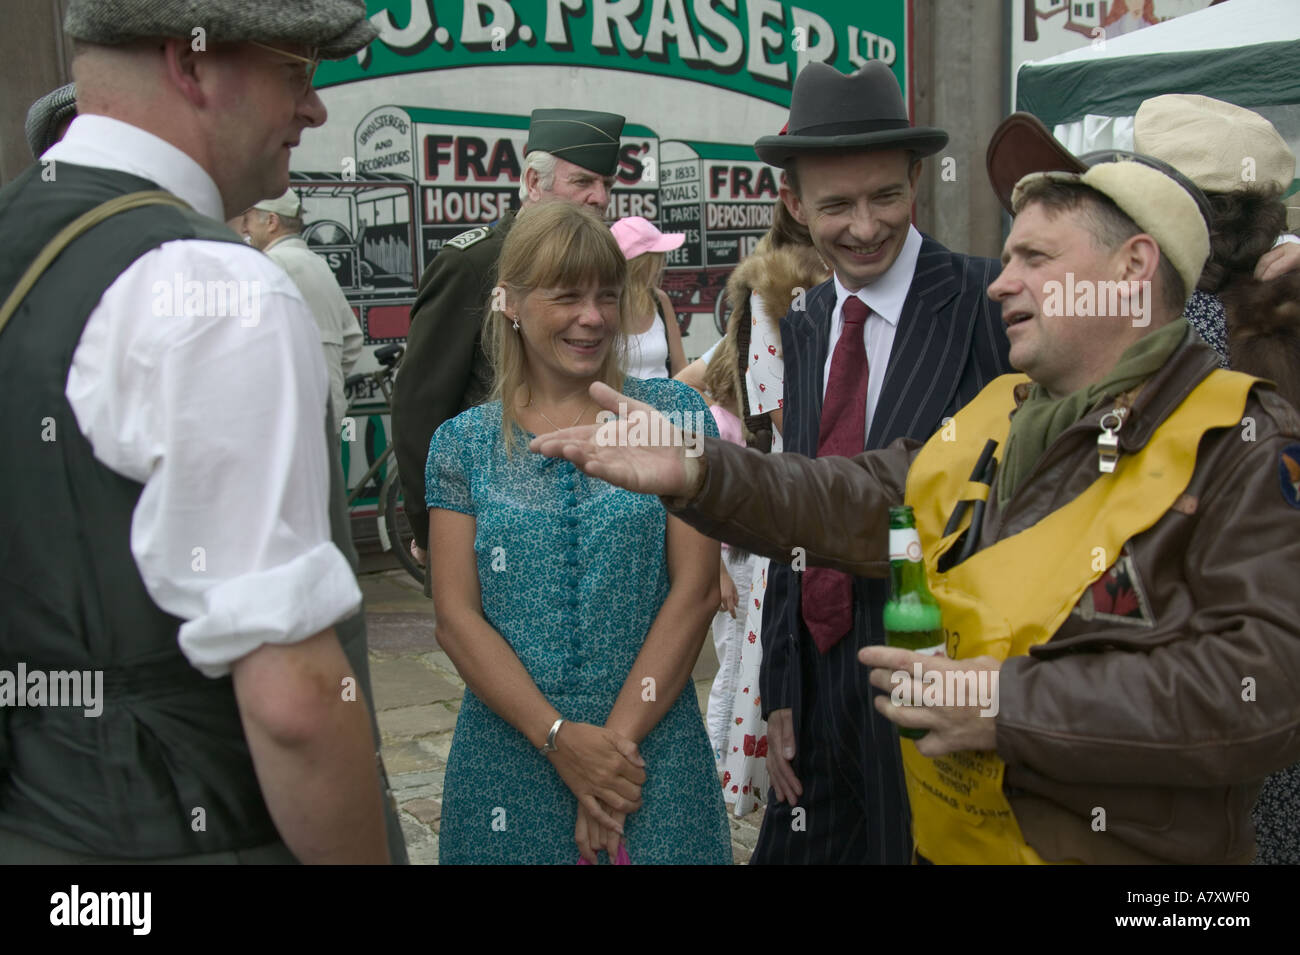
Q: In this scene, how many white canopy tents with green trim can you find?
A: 1